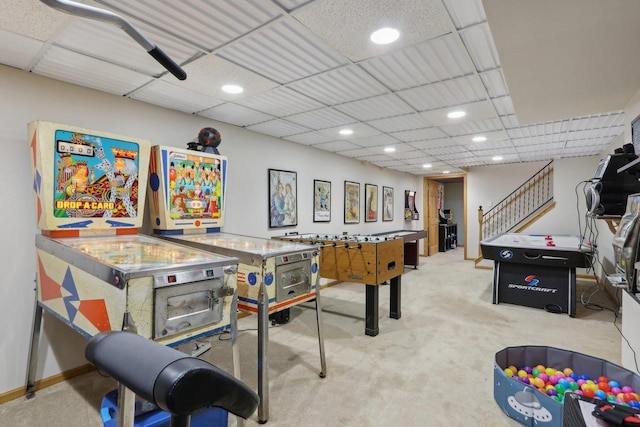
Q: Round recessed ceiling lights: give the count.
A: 9